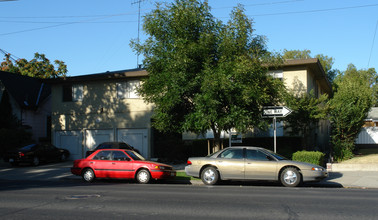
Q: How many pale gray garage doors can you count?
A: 3